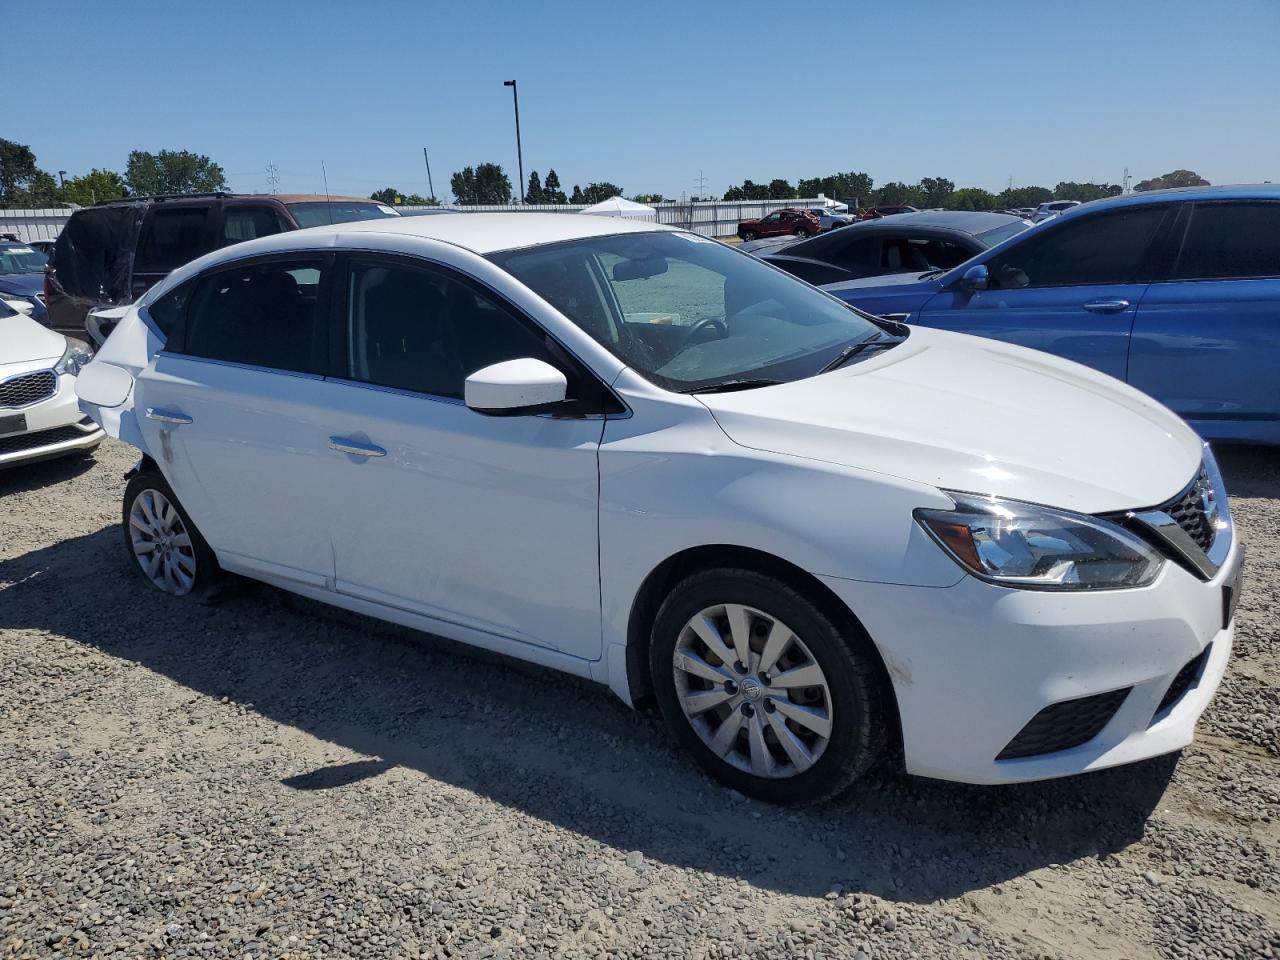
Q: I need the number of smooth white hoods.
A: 2